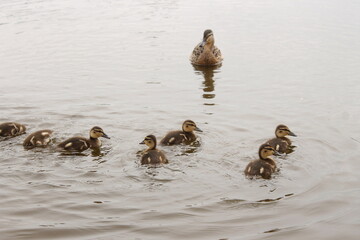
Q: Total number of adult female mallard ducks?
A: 1